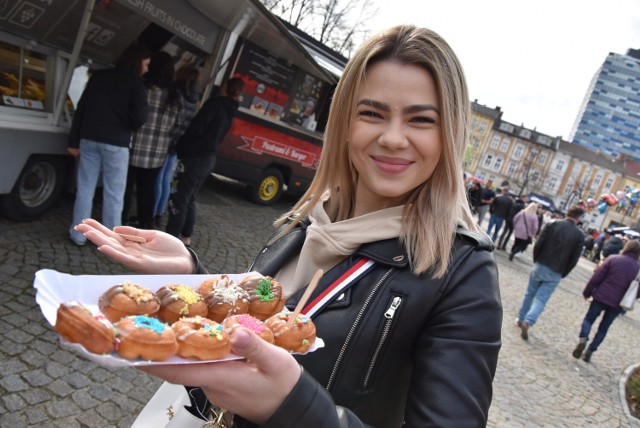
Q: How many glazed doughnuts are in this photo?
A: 9